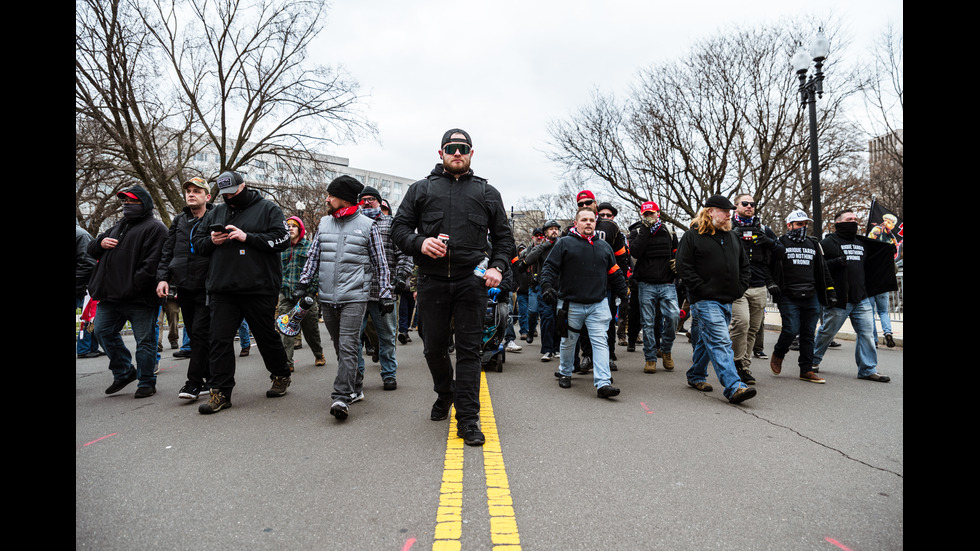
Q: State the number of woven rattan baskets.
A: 0